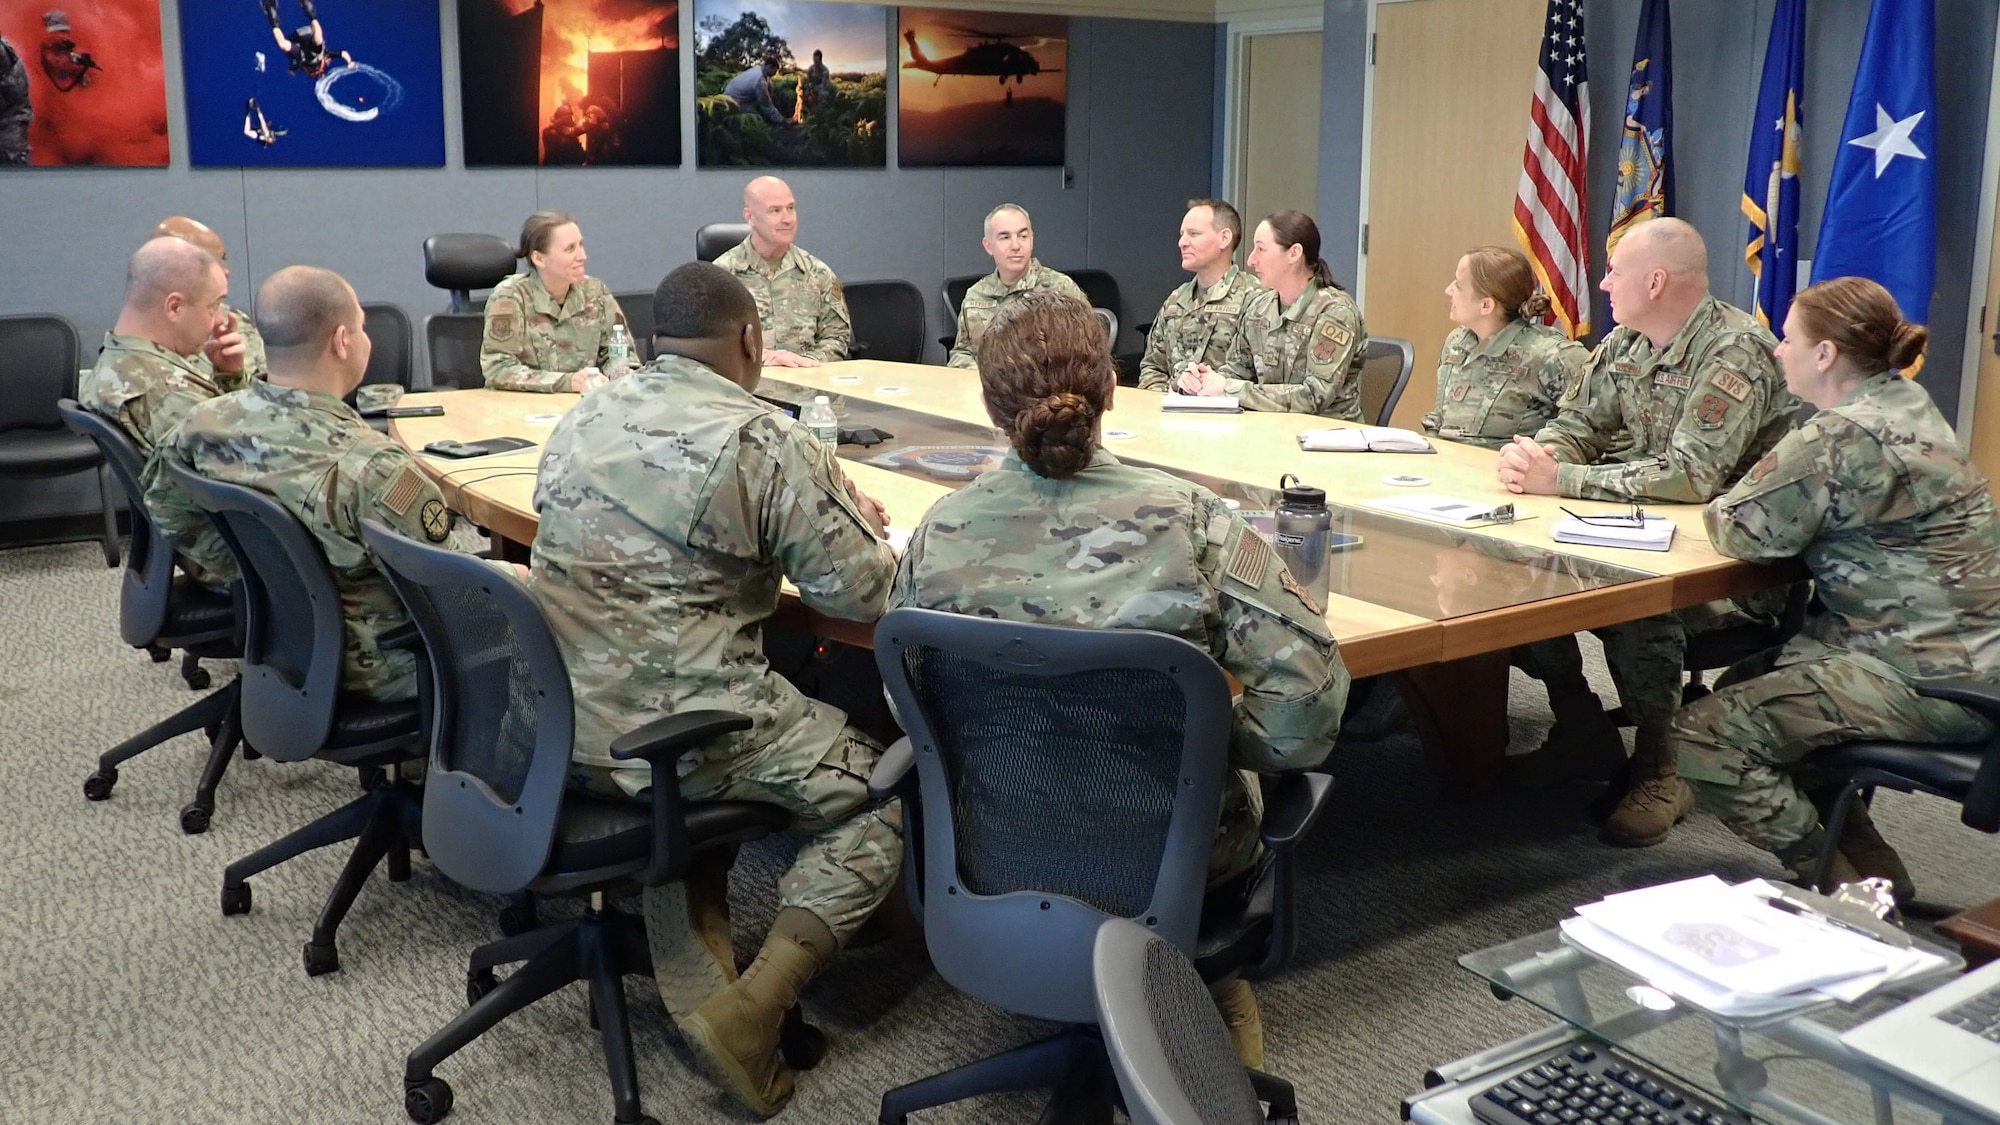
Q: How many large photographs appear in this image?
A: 5